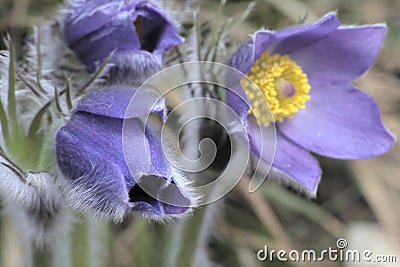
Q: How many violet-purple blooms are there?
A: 3